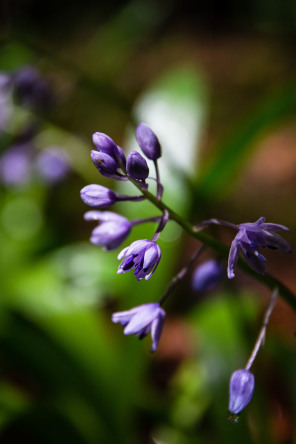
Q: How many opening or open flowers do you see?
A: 4